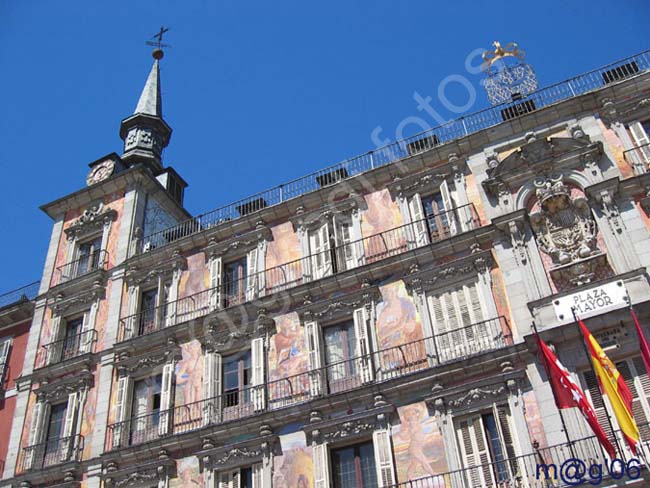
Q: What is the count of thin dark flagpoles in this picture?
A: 3